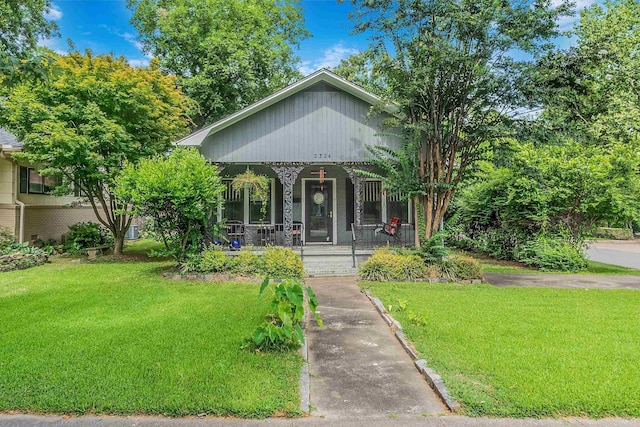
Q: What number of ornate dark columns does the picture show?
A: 2